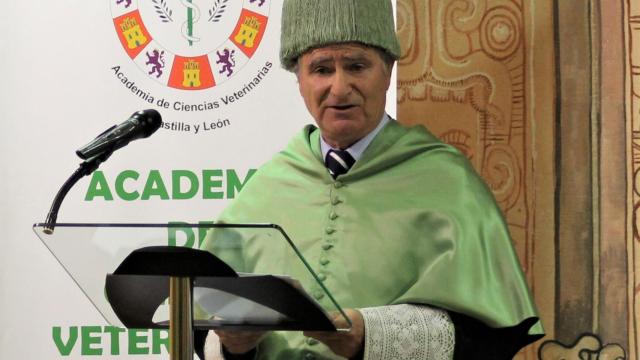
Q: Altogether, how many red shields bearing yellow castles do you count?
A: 3